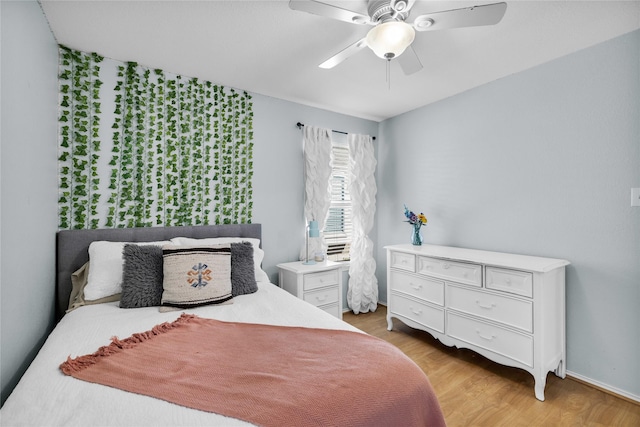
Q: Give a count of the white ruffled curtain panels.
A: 2